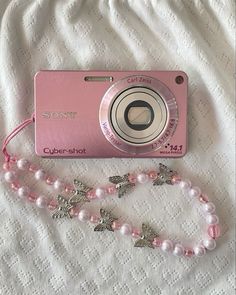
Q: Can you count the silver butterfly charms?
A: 6